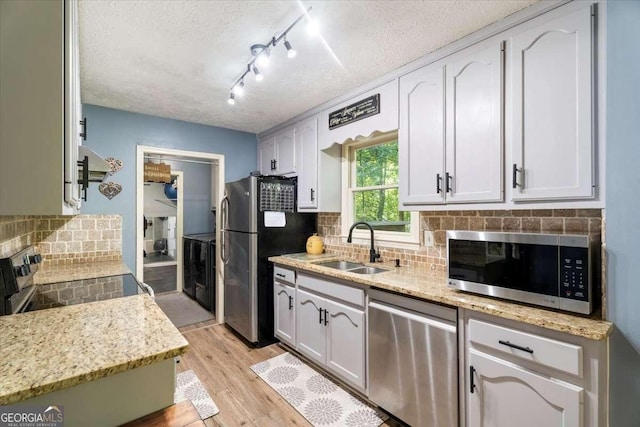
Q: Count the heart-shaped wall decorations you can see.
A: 2